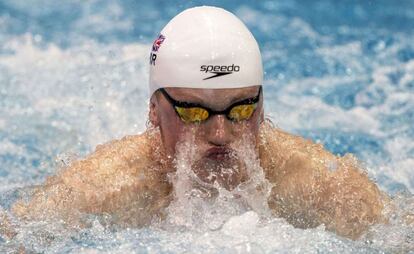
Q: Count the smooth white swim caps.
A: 1